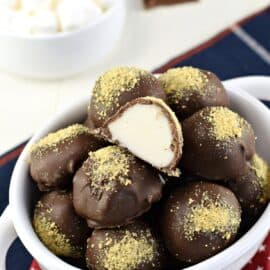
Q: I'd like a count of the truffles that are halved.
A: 1